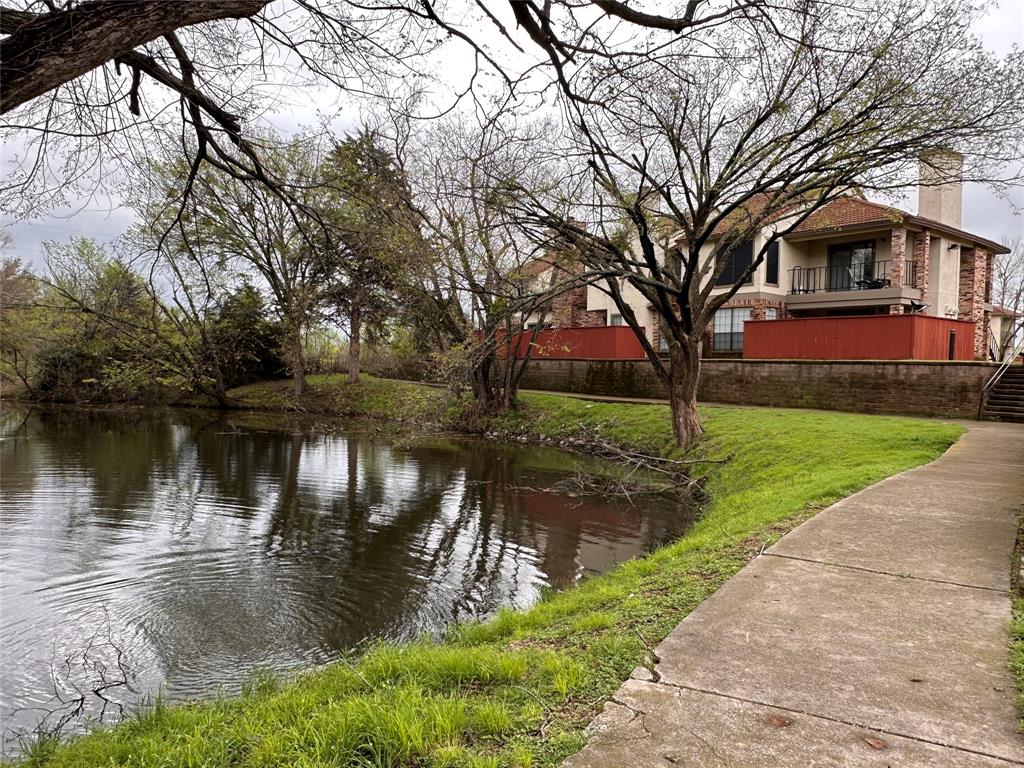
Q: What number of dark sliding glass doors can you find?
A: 1